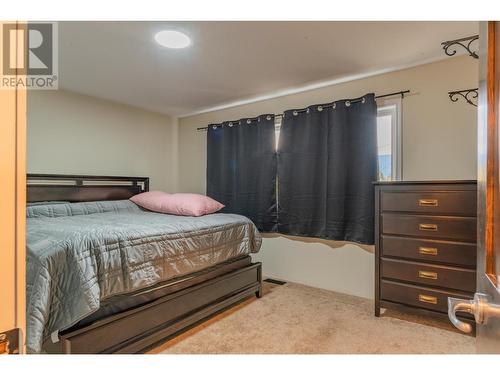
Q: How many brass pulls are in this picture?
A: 5